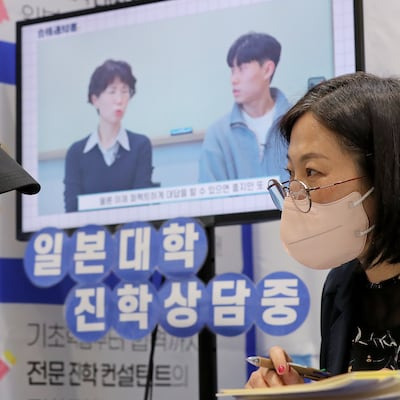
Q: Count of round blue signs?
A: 9